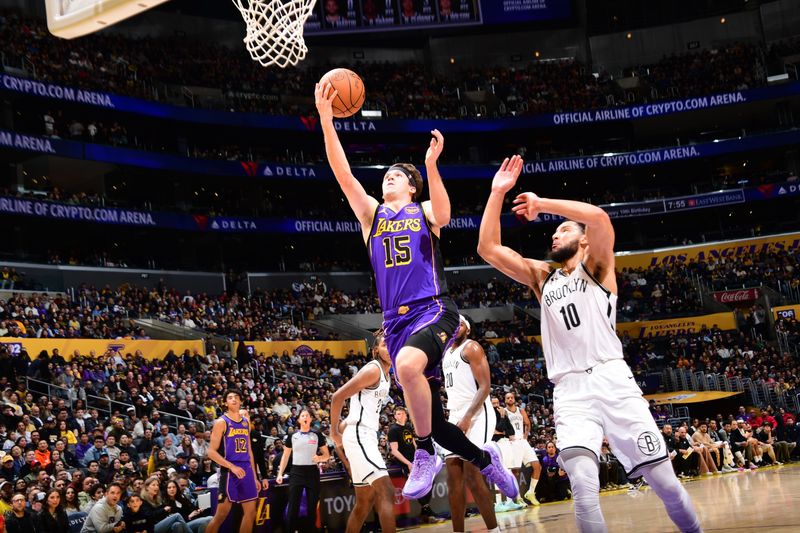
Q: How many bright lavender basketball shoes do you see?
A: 2